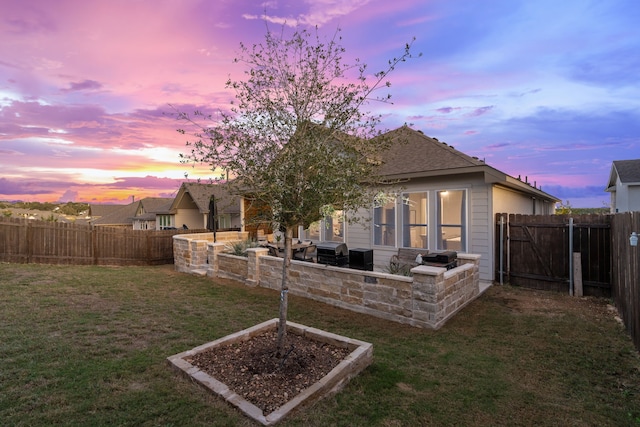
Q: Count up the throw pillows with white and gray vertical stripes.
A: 0